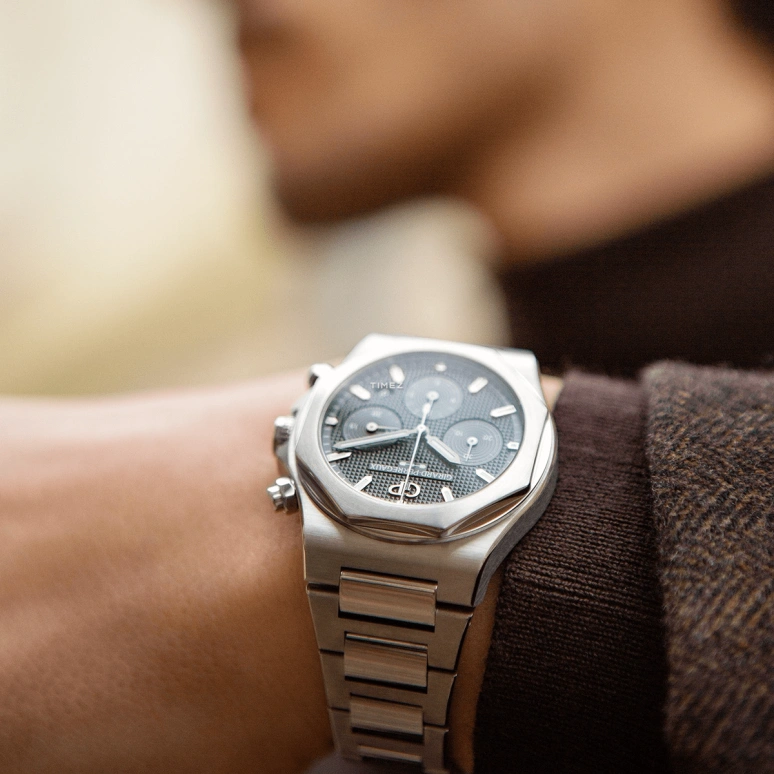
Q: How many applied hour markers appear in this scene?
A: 11